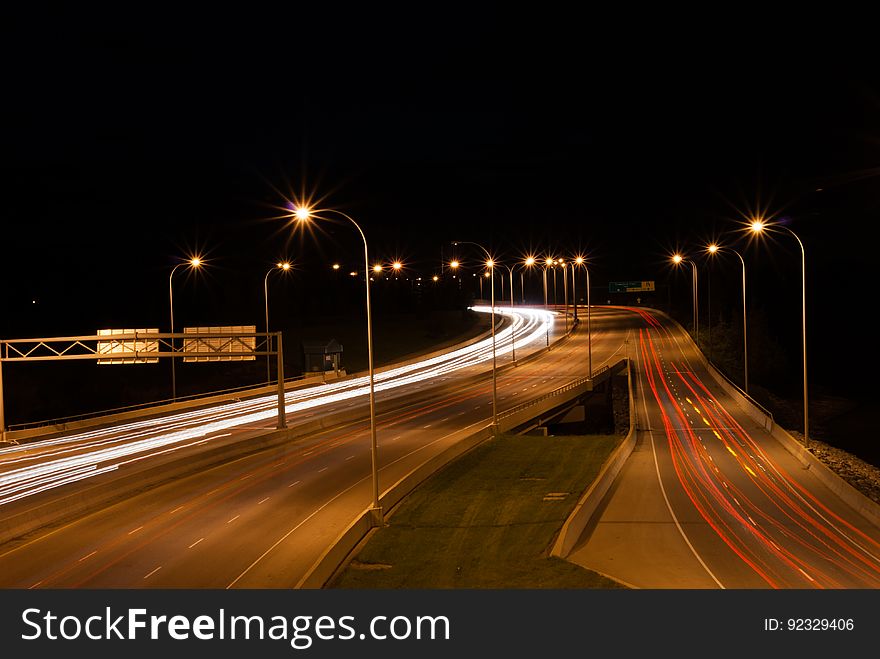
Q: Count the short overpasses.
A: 1